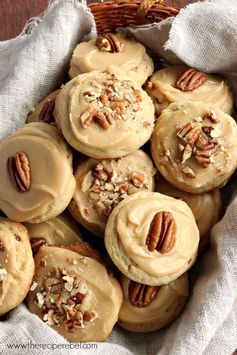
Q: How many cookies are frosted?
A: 13